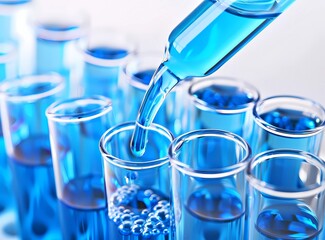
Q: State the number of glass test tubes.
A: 12